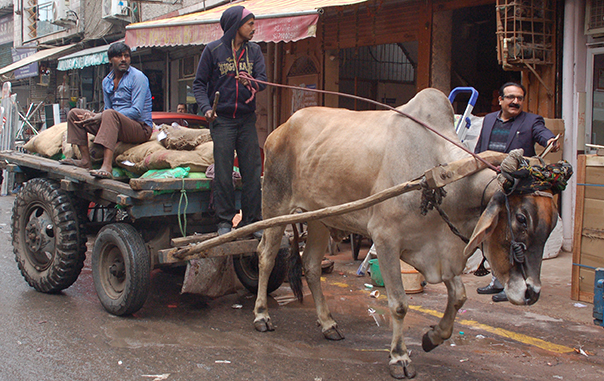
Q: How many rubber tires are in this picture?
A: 3